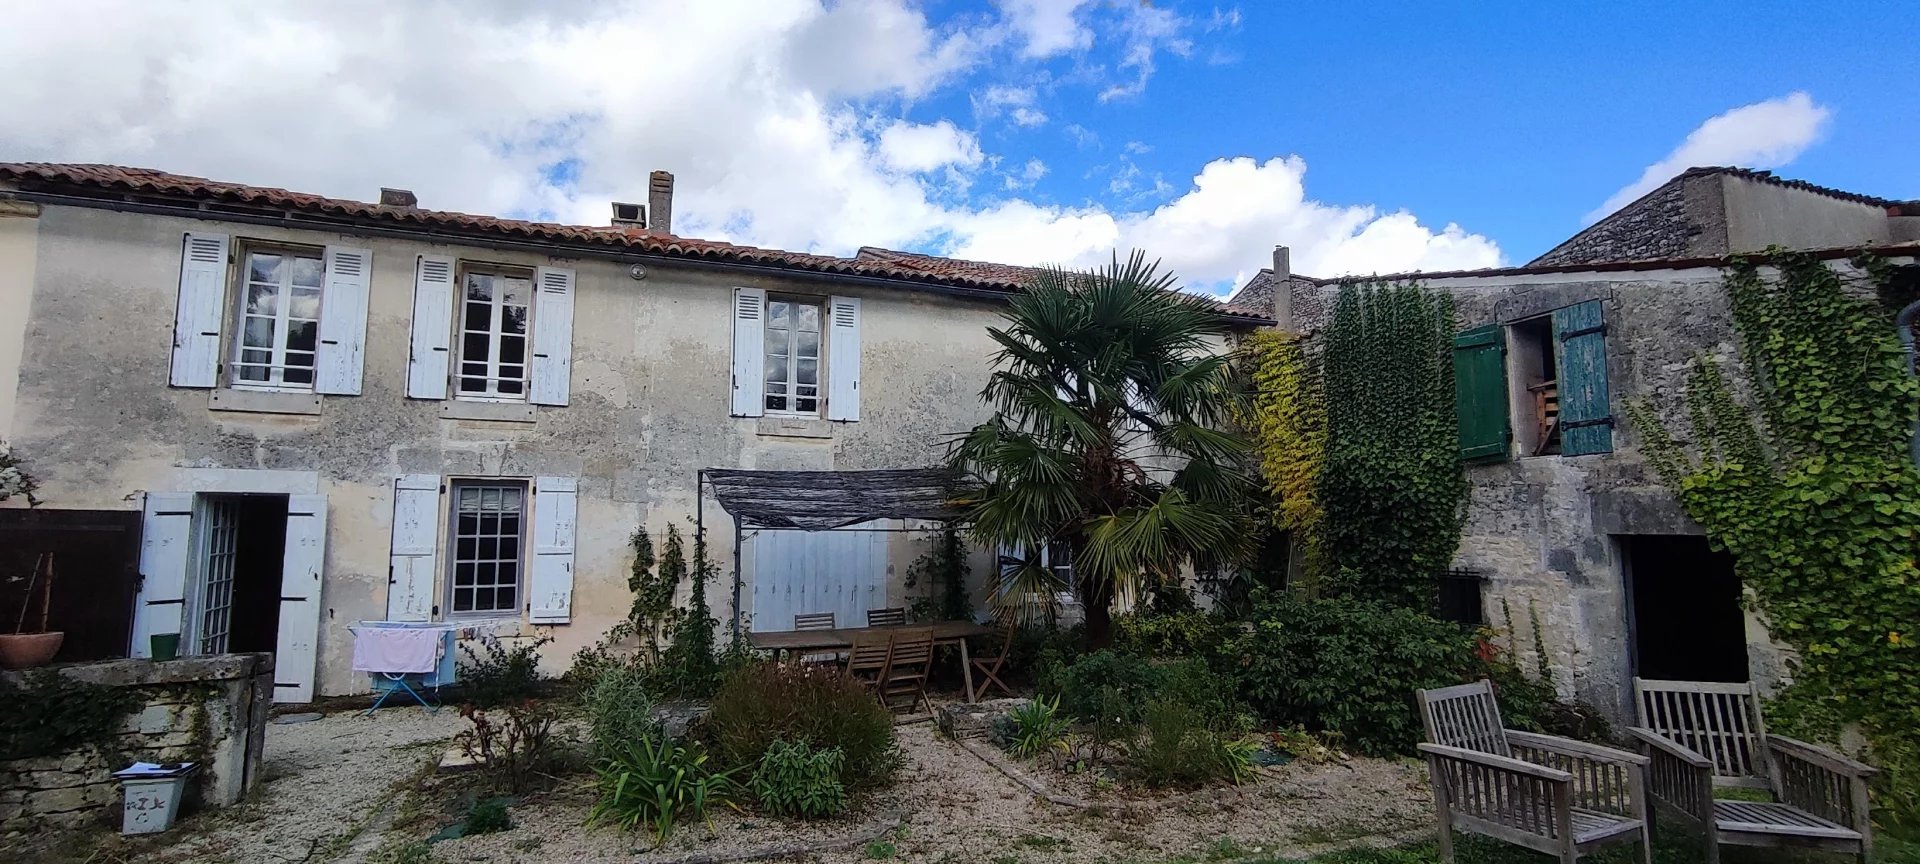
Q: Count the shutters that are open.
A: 12